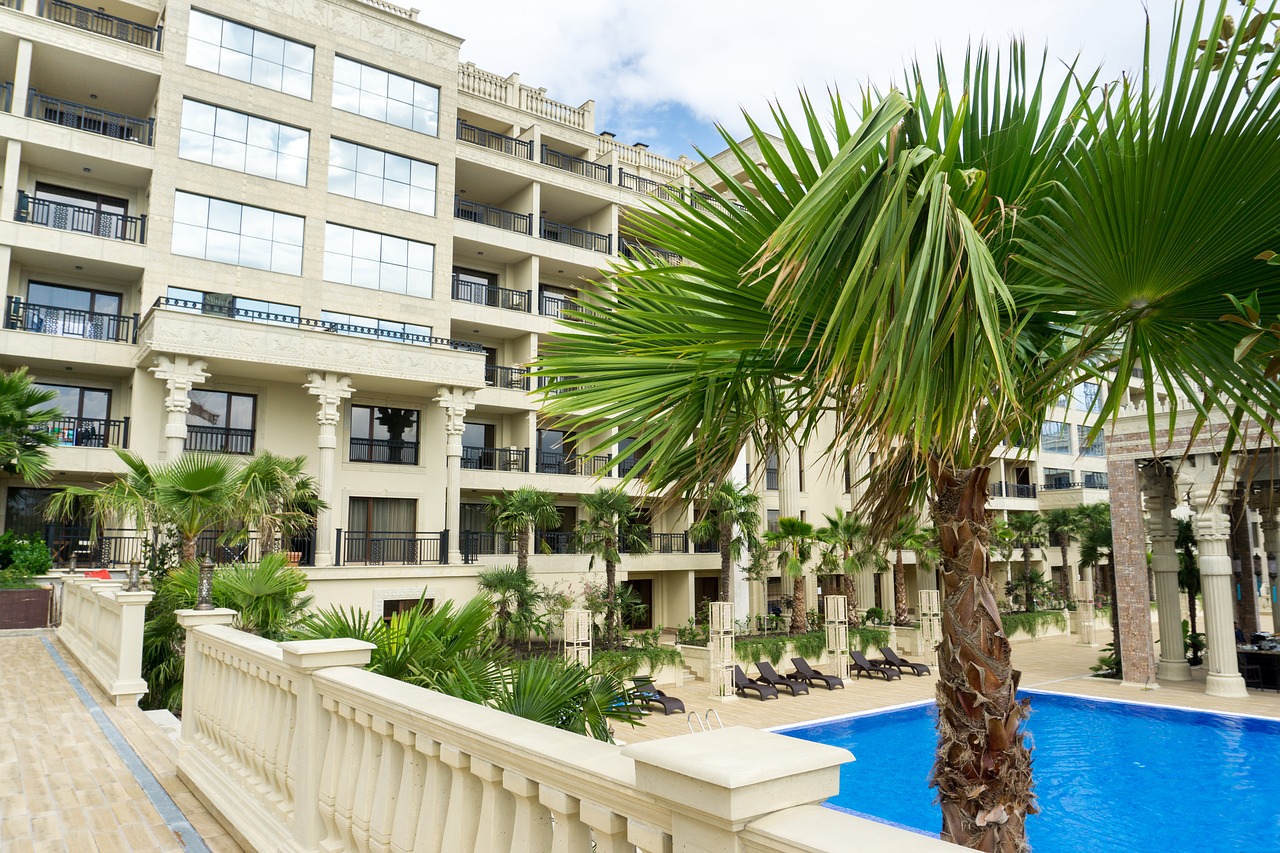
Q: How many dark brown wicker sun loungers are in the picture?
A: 7